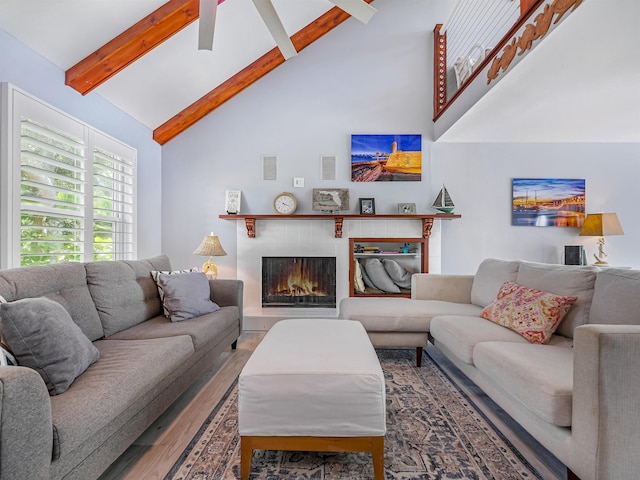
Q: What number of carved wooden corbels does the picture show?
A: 3